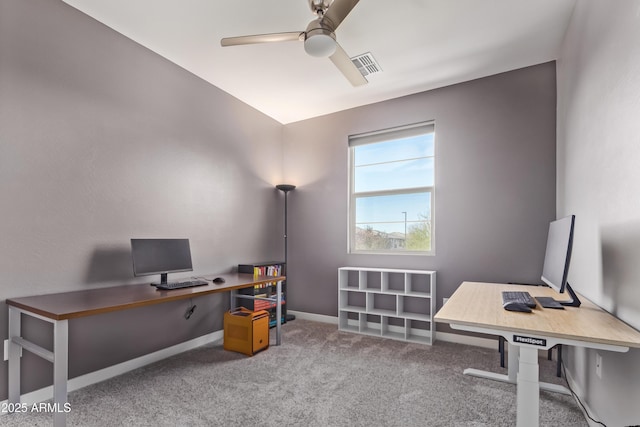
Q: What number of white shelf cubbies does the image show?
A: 11